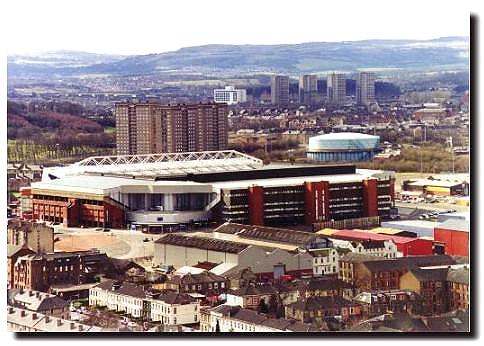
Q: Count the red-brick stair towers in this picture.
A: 3